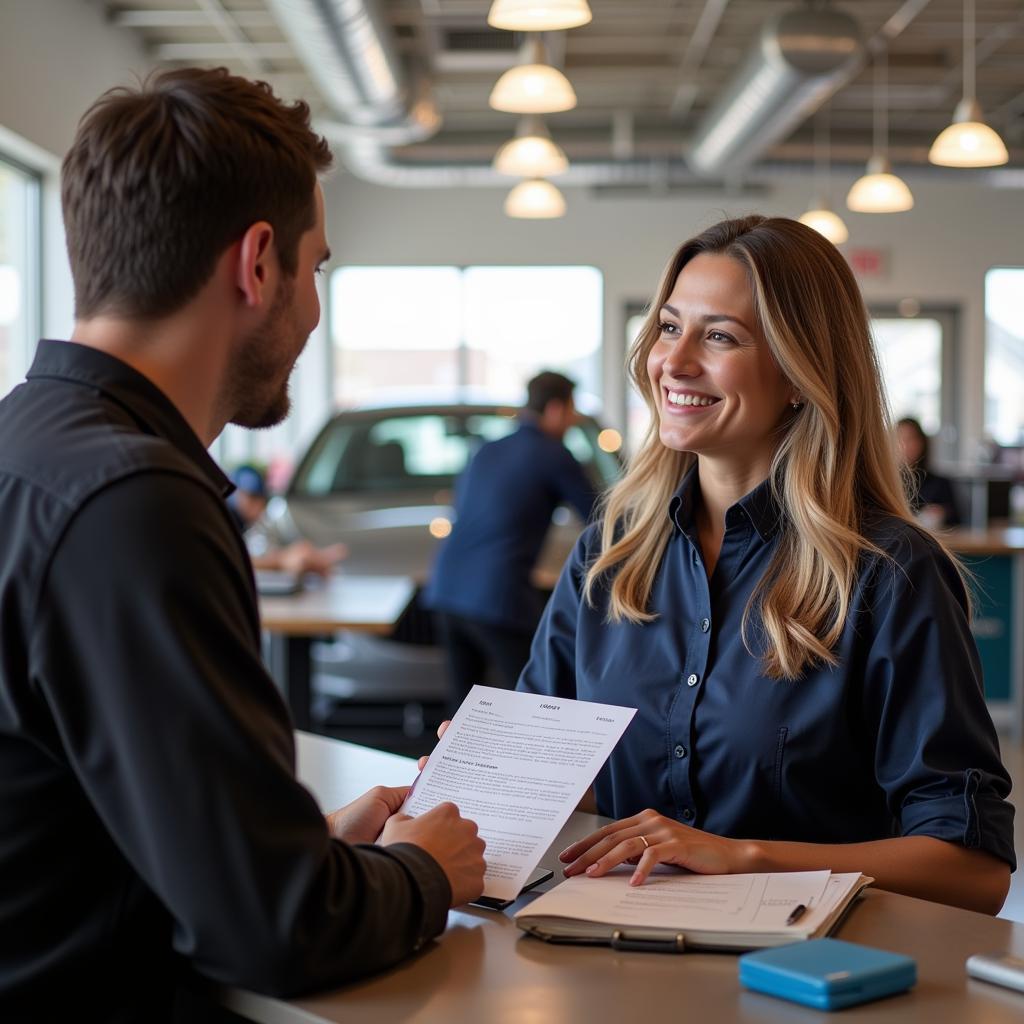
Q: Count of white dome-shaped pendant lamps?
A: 7